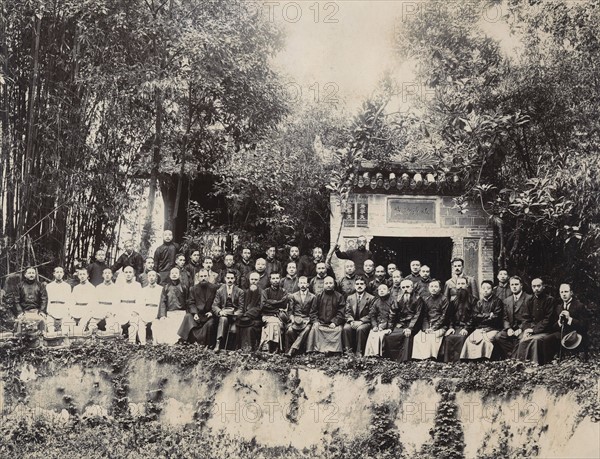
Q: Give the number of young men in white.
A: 5